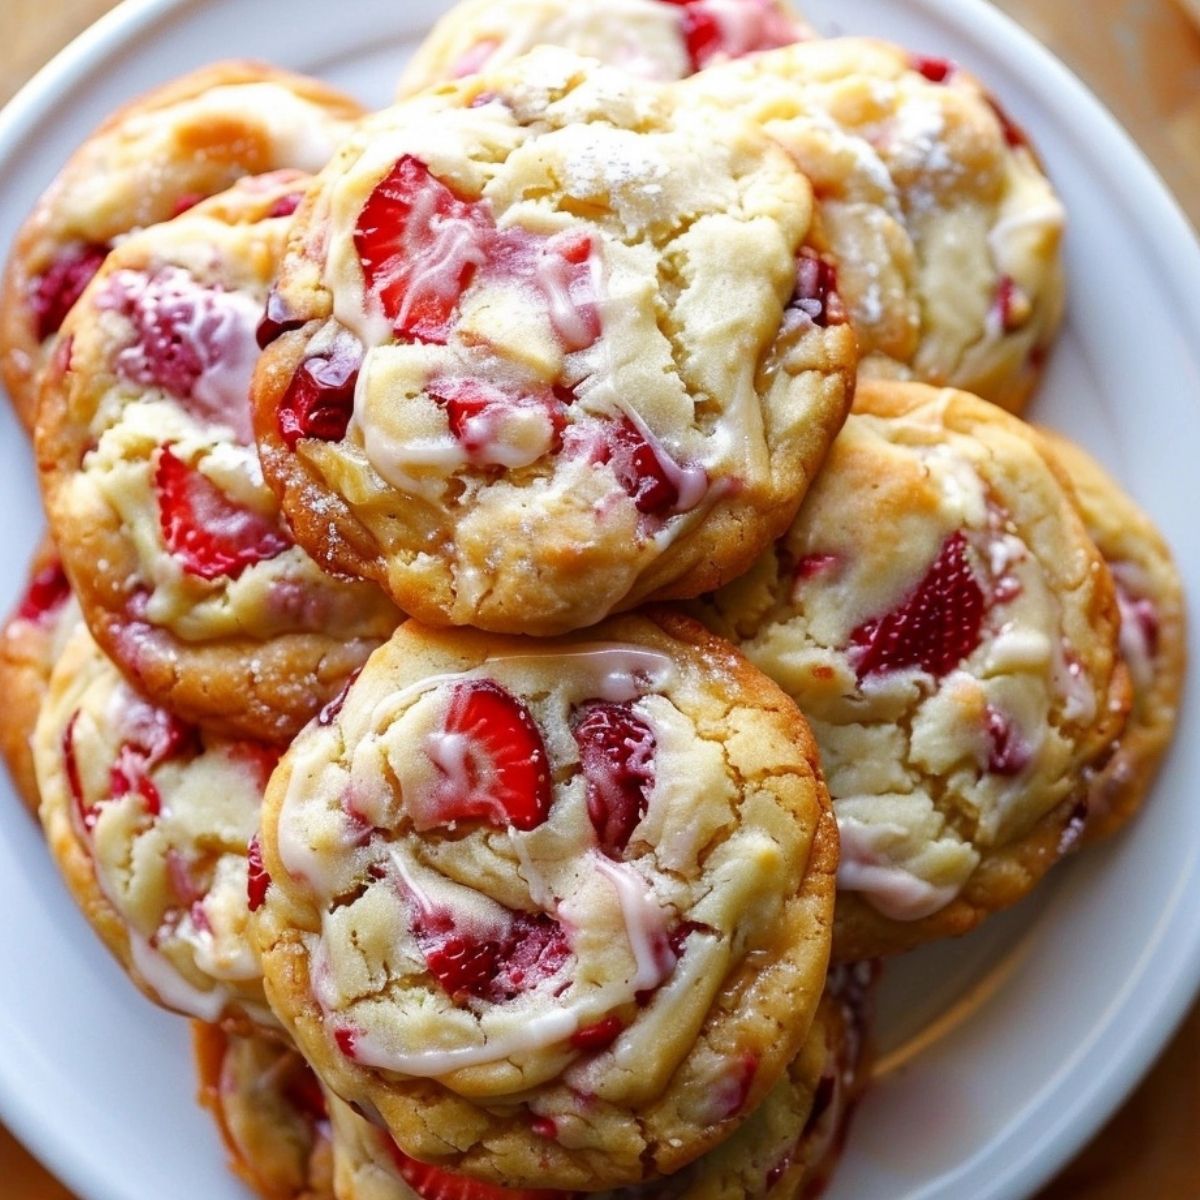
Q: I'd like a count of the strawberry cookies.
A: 12